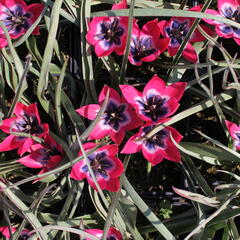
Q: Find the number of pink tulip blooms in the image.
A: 14